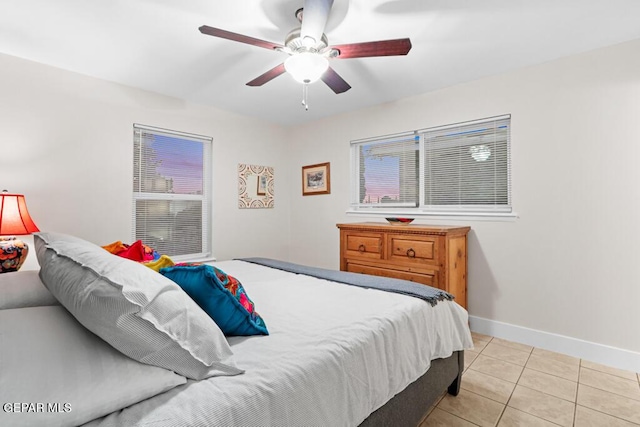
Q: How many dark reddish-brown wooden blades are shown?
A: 4